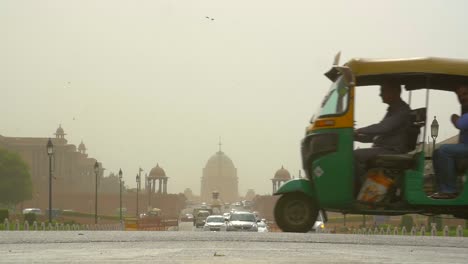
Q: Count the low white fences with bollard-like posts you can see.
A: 2